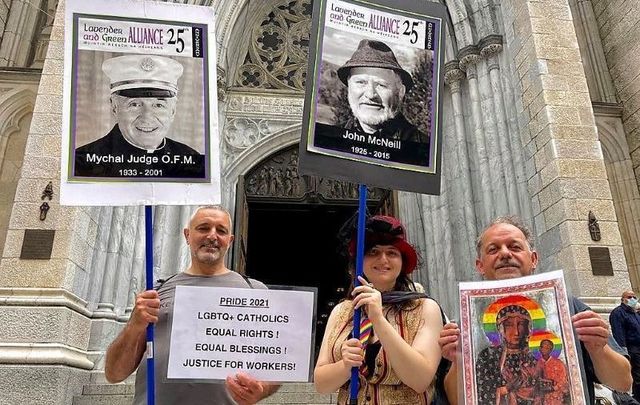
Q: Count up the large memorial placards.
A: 2